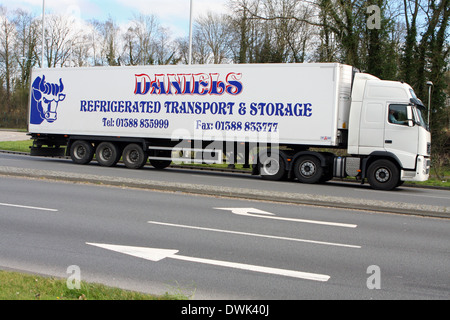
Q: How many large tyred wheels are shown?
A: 6